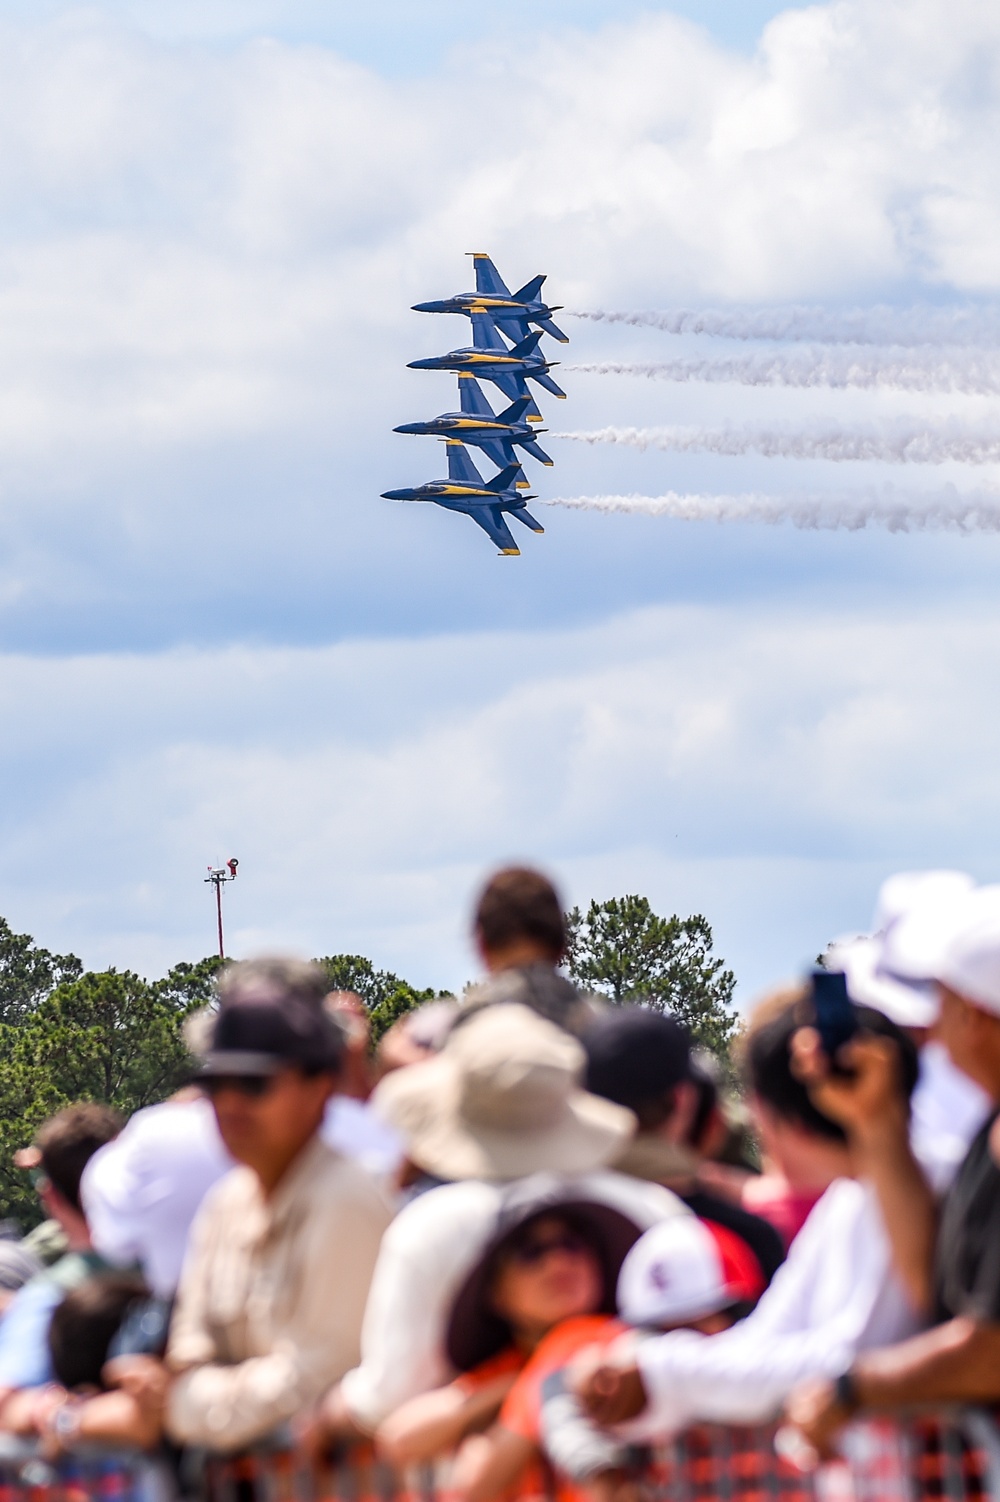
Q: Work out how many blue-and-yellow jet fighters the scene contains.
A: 4